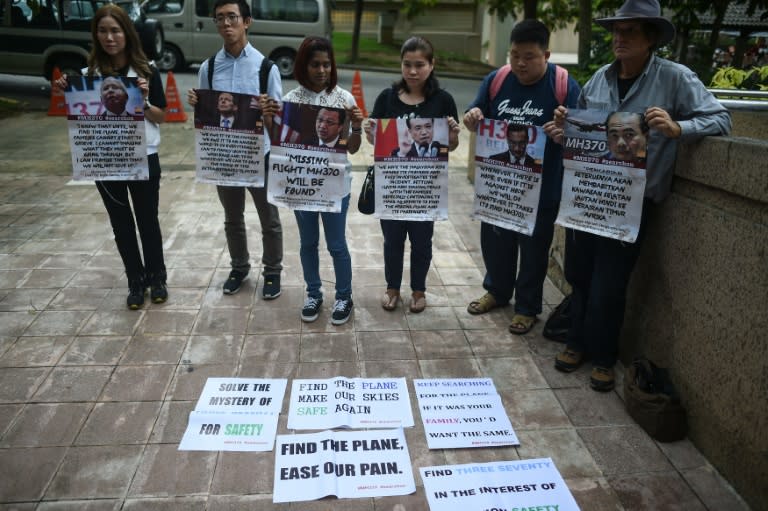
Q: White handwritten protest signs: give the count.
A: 5